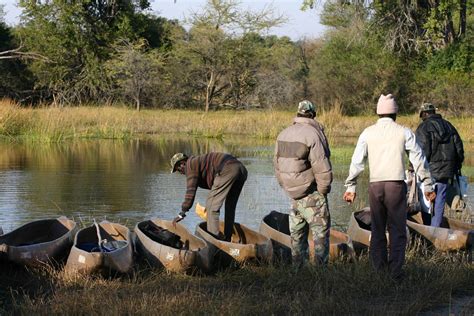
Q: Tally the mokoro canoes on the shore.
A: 7